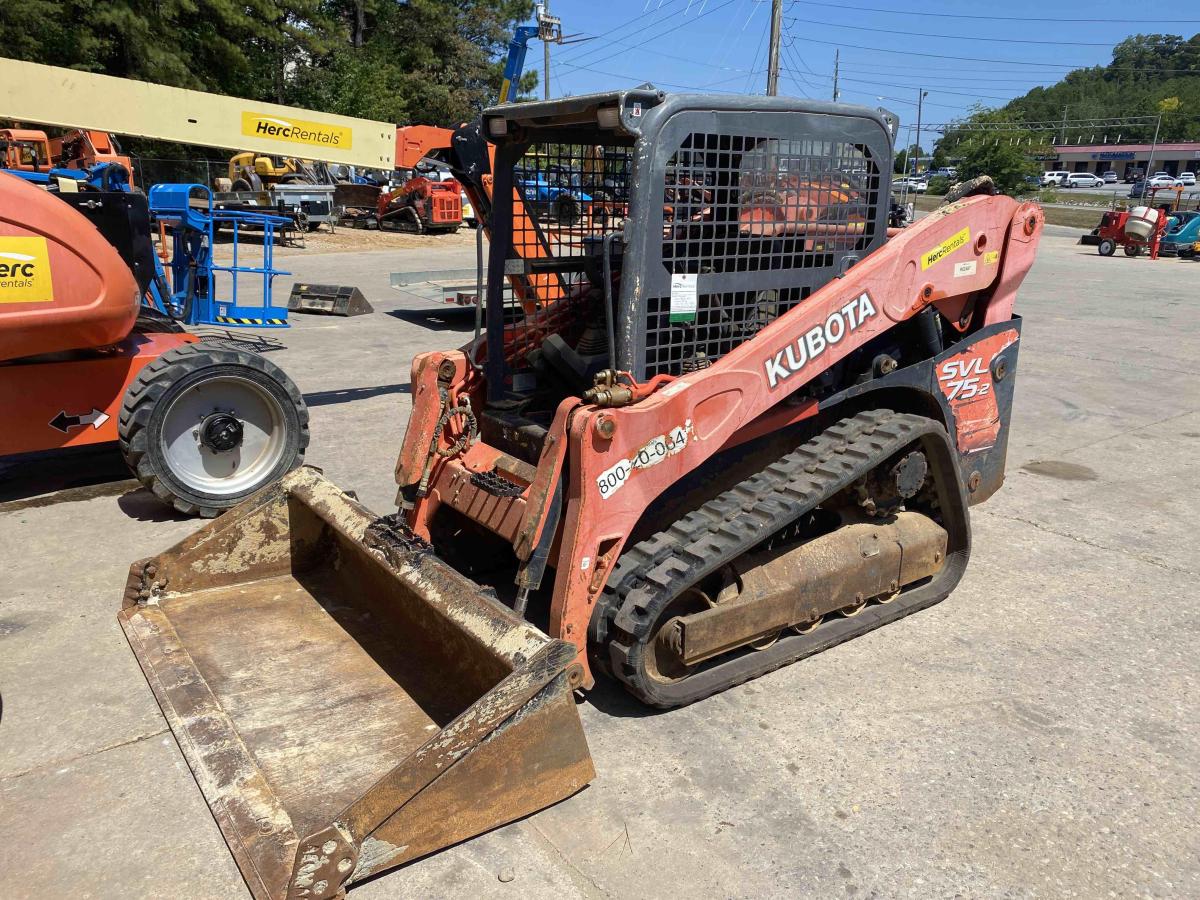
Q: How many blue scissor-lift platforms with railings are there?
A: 1